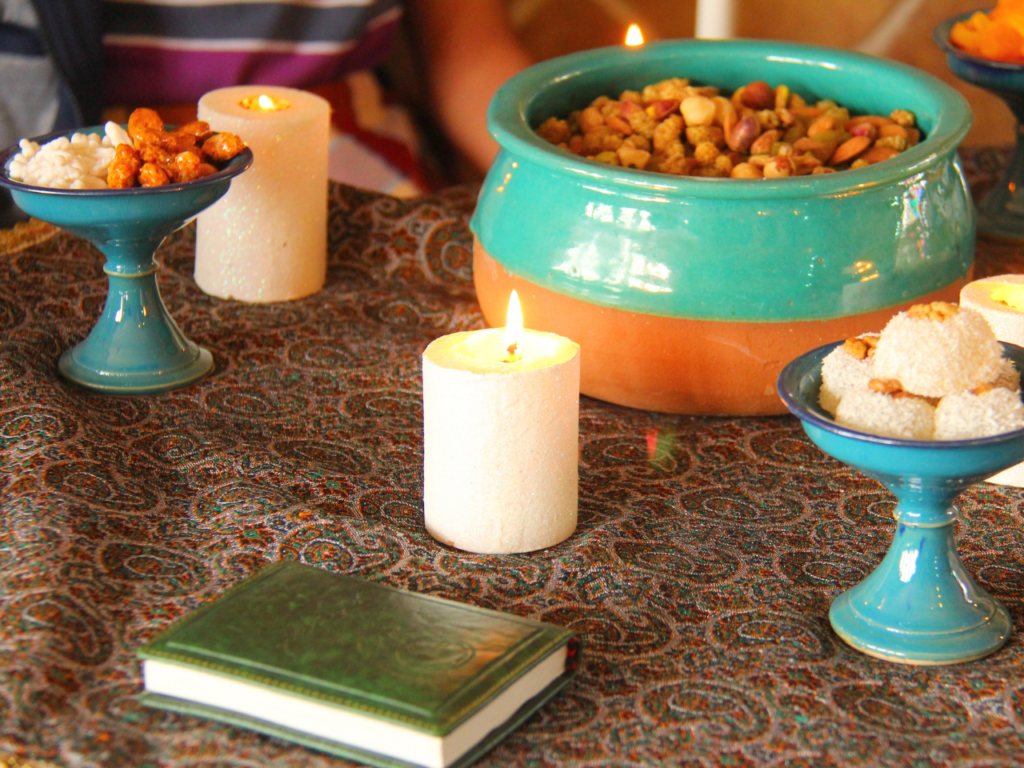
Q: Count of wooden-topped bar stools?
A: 0